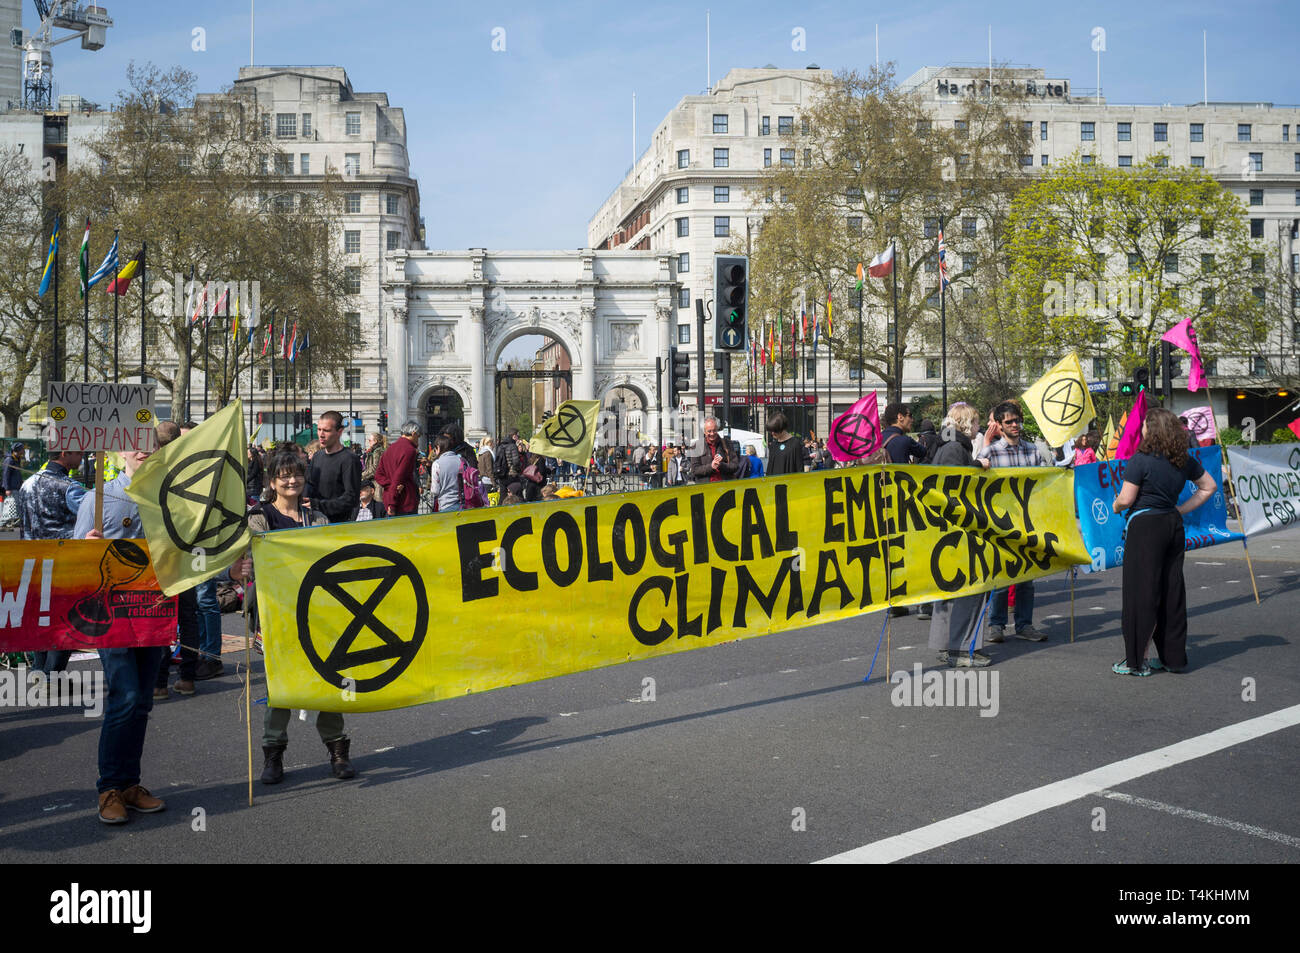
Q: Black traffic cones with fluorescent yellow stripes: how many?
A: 0